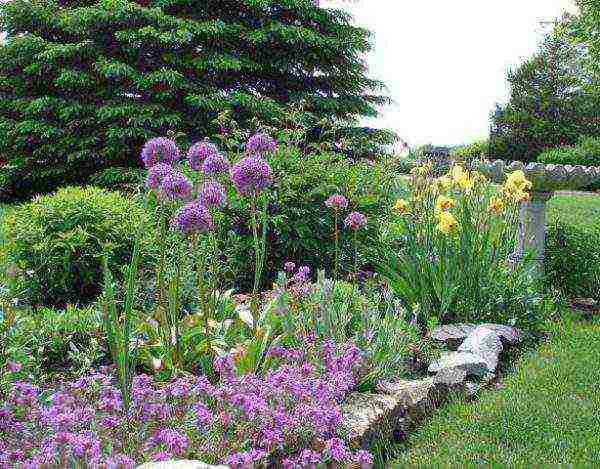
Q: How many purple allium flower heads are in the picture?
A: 11